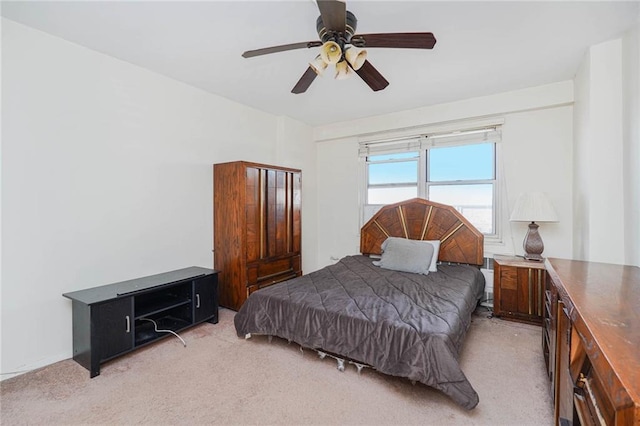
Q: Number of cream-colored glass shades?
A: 4